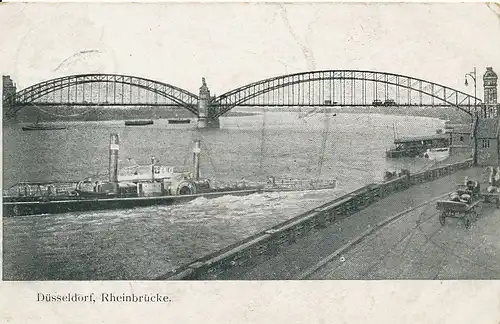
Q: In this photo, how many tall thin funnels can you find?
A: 2